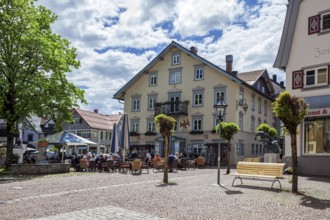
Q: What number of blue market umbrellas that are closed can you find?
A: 2